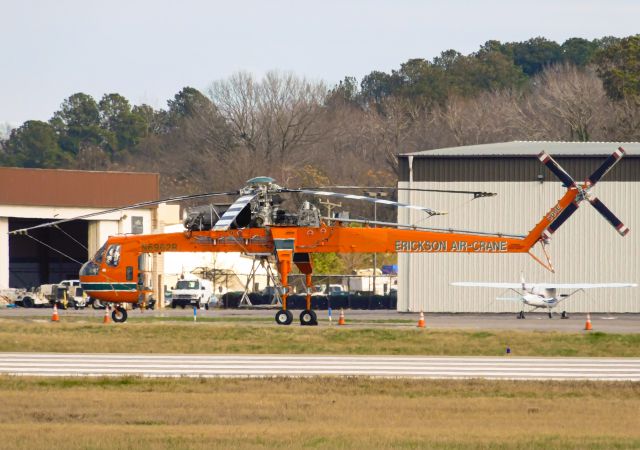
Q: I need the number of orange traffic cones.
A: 5